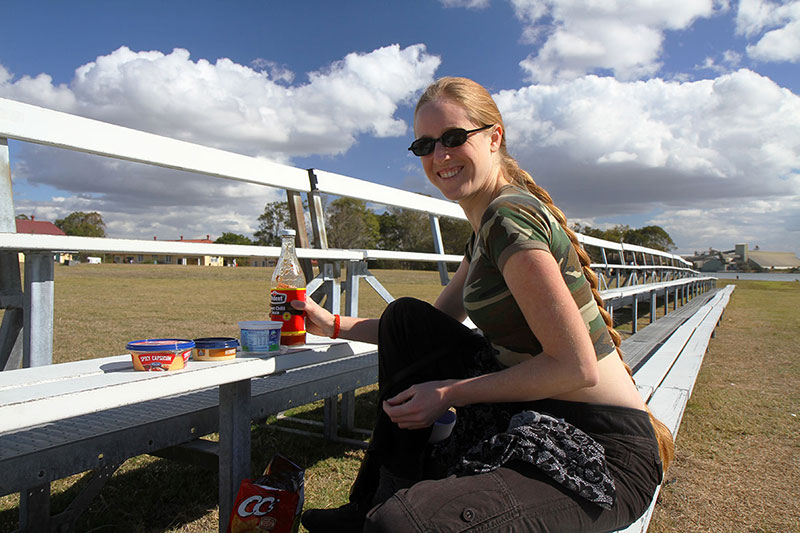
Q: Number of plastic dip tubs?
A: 3